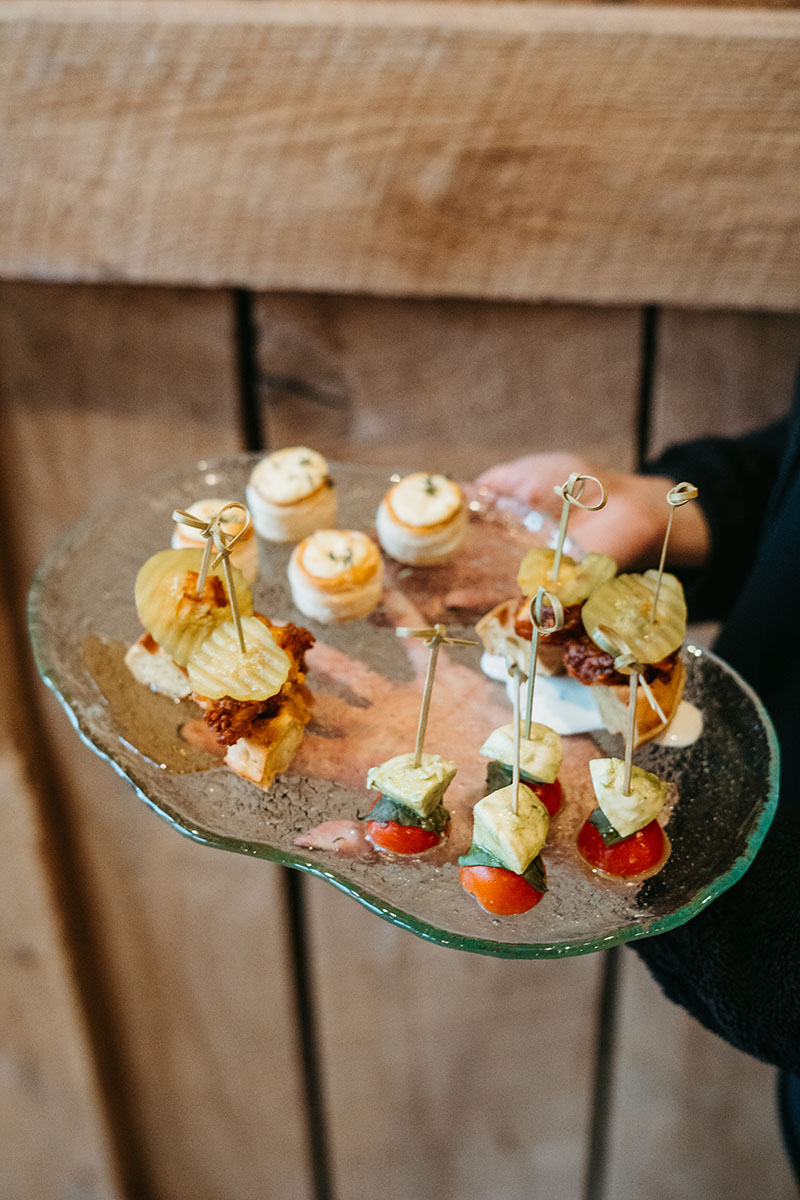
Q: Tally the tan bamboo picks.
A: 8